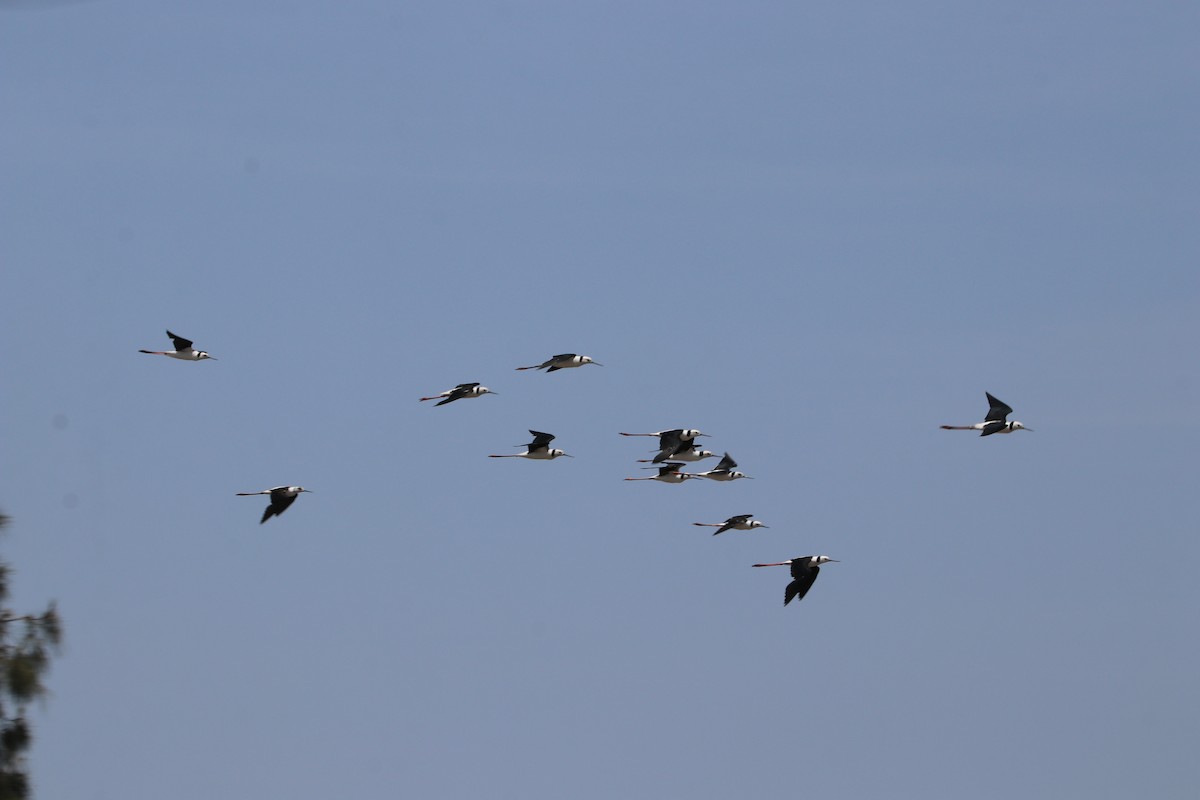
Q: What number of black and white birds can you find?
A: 12